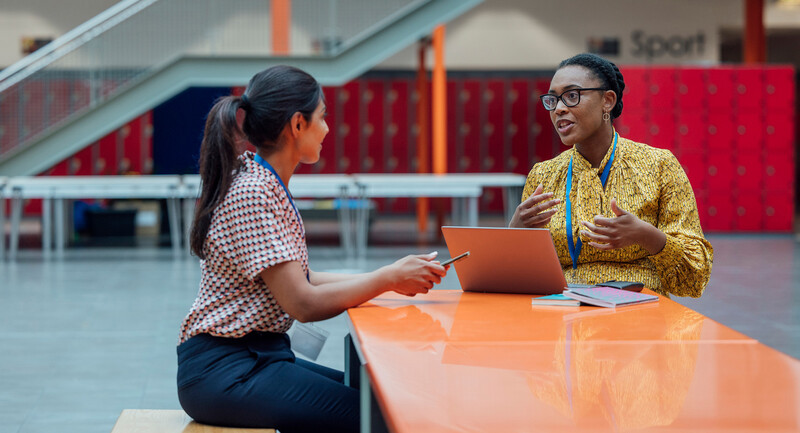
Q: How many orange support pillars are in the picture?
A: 4